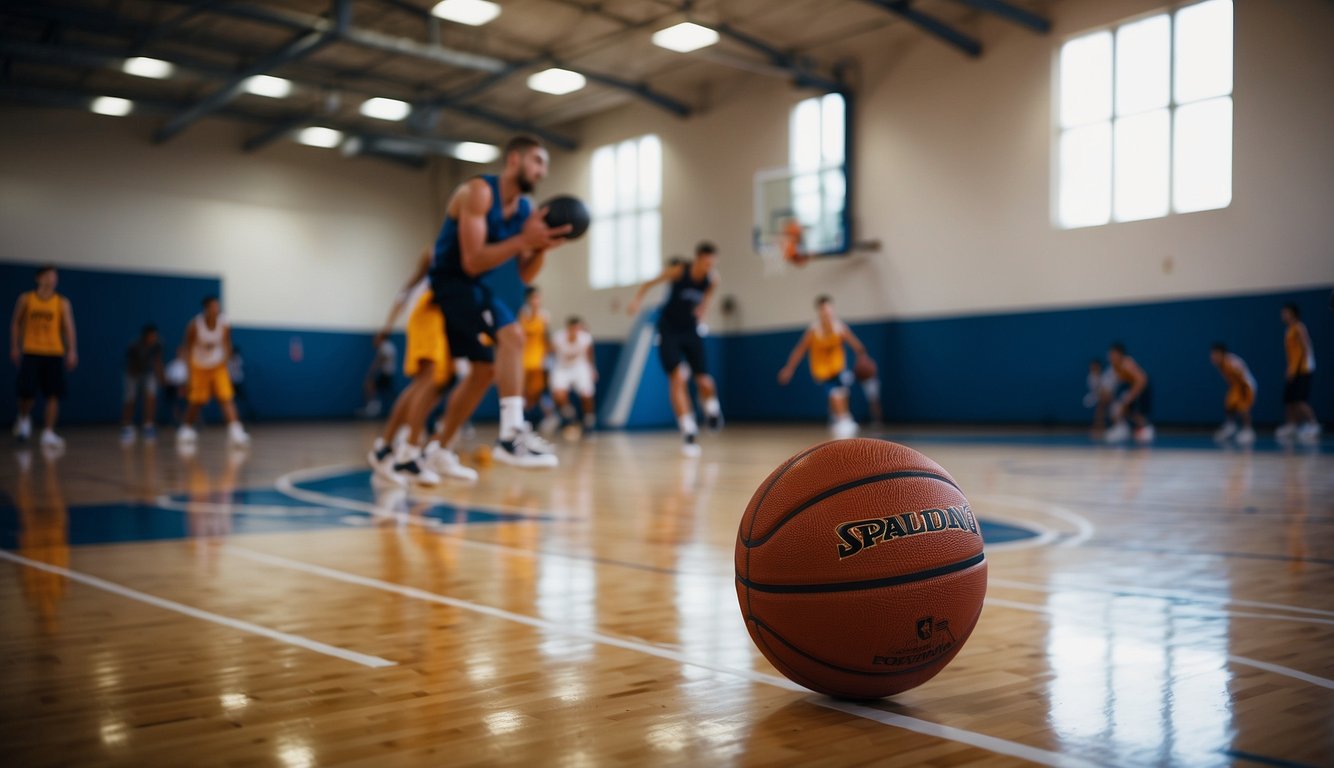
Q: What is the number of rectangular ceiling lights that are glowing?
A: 9